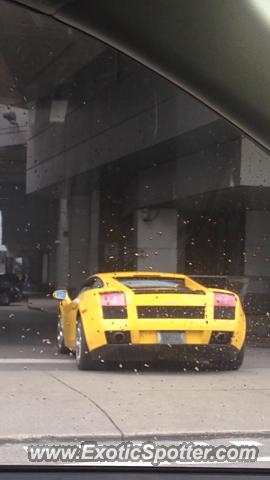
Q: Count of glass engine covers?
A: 1